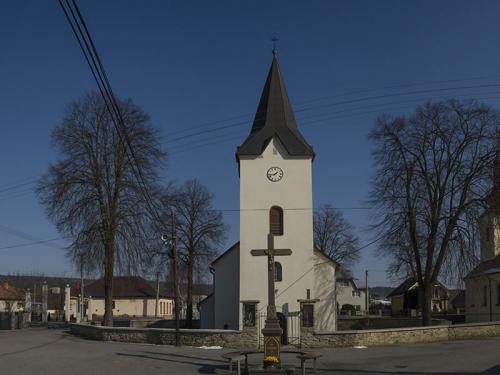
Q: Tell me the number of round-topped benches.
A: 2